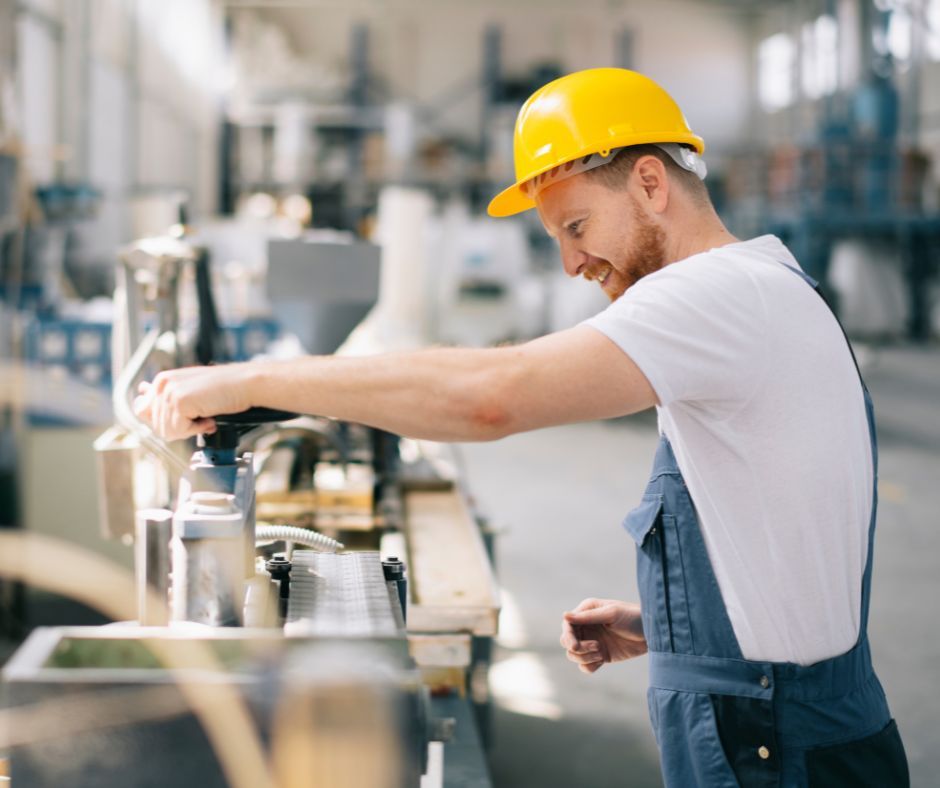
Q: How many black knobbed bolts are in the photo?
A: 2